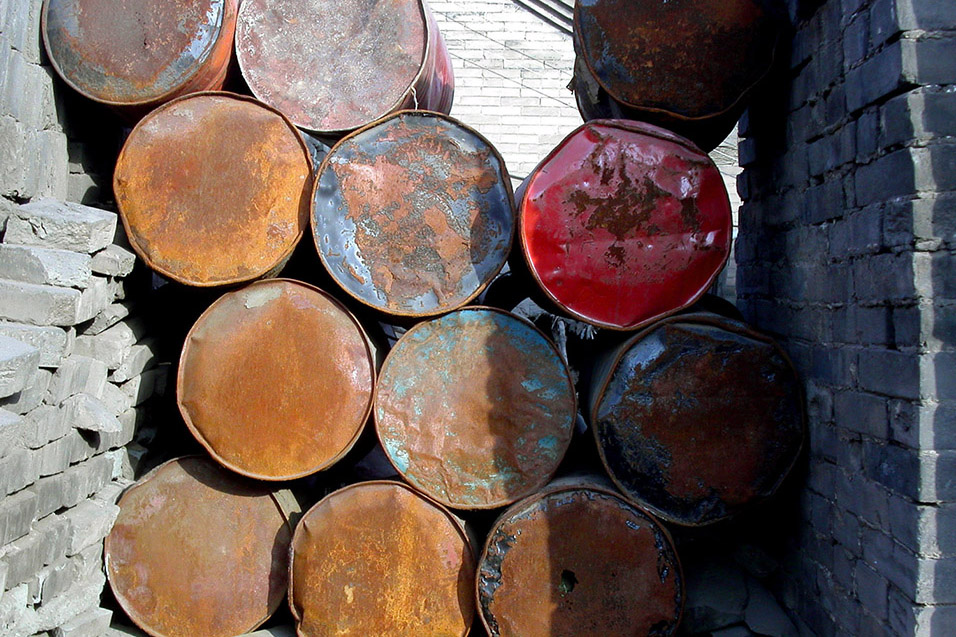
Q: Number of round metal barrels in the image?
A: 12